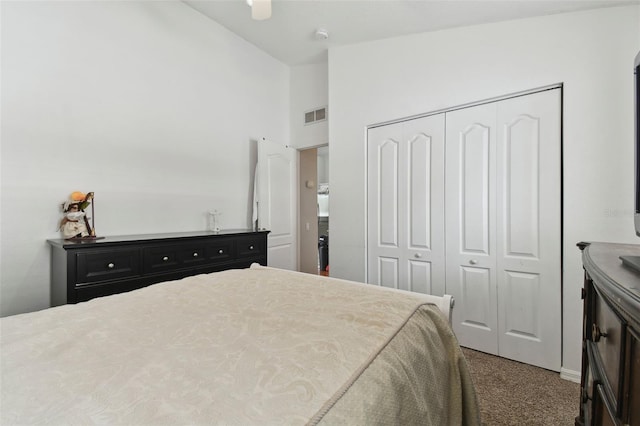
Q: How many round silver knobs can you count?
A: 5